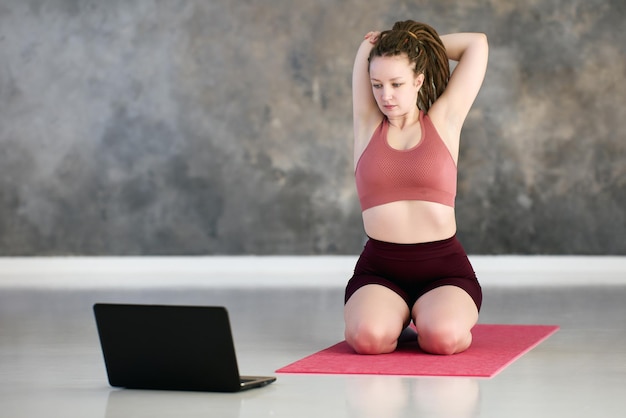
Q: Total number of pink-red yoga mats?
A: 1